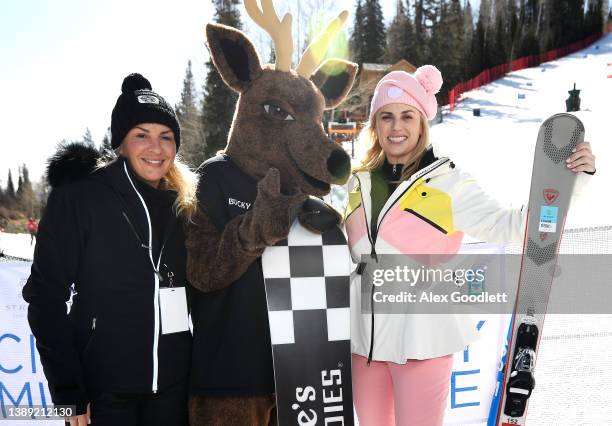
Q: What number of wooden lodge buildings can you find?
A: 1